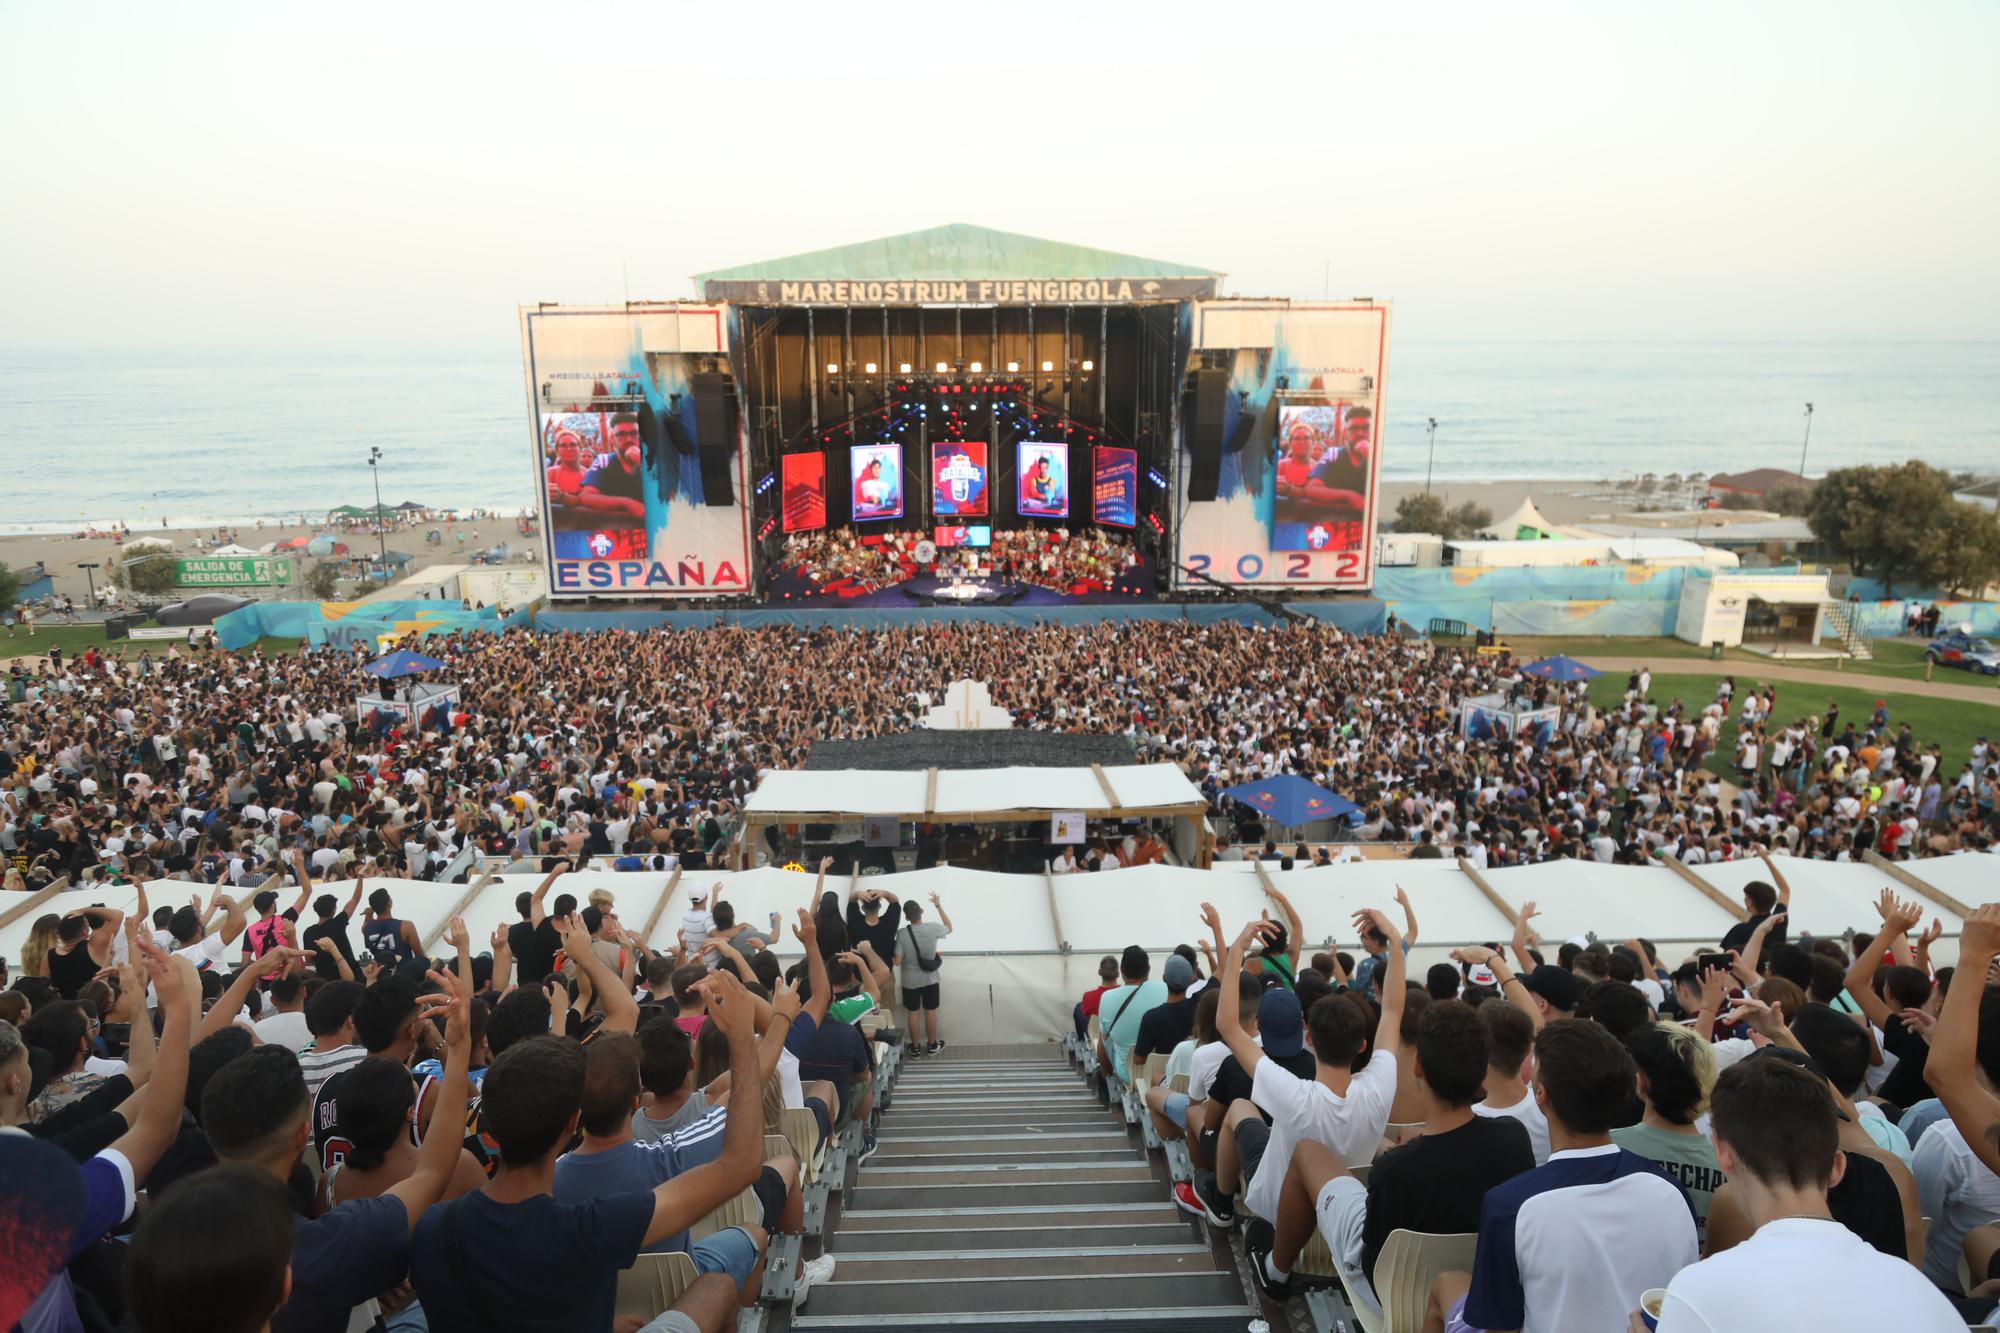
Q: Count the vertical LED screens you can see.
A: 7